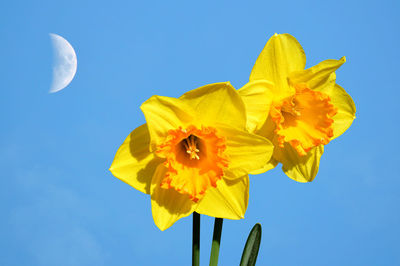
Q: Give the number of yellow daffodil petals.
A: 12